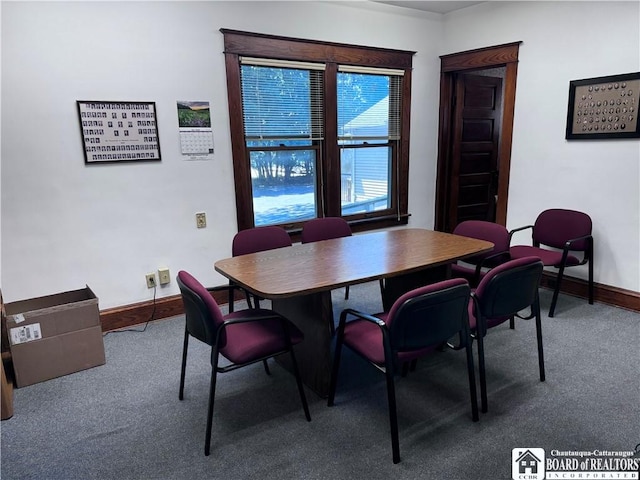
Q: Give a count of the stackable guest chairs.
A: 7